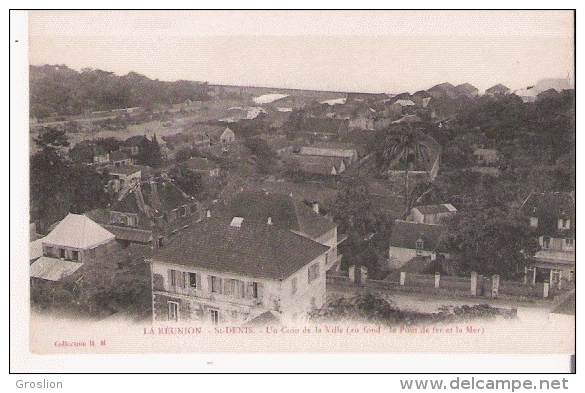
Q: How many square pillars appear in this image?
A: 7